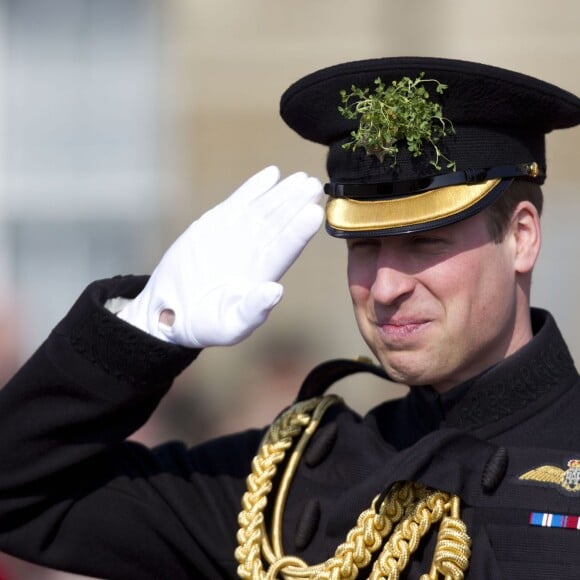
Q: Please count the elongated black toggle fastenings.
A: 3